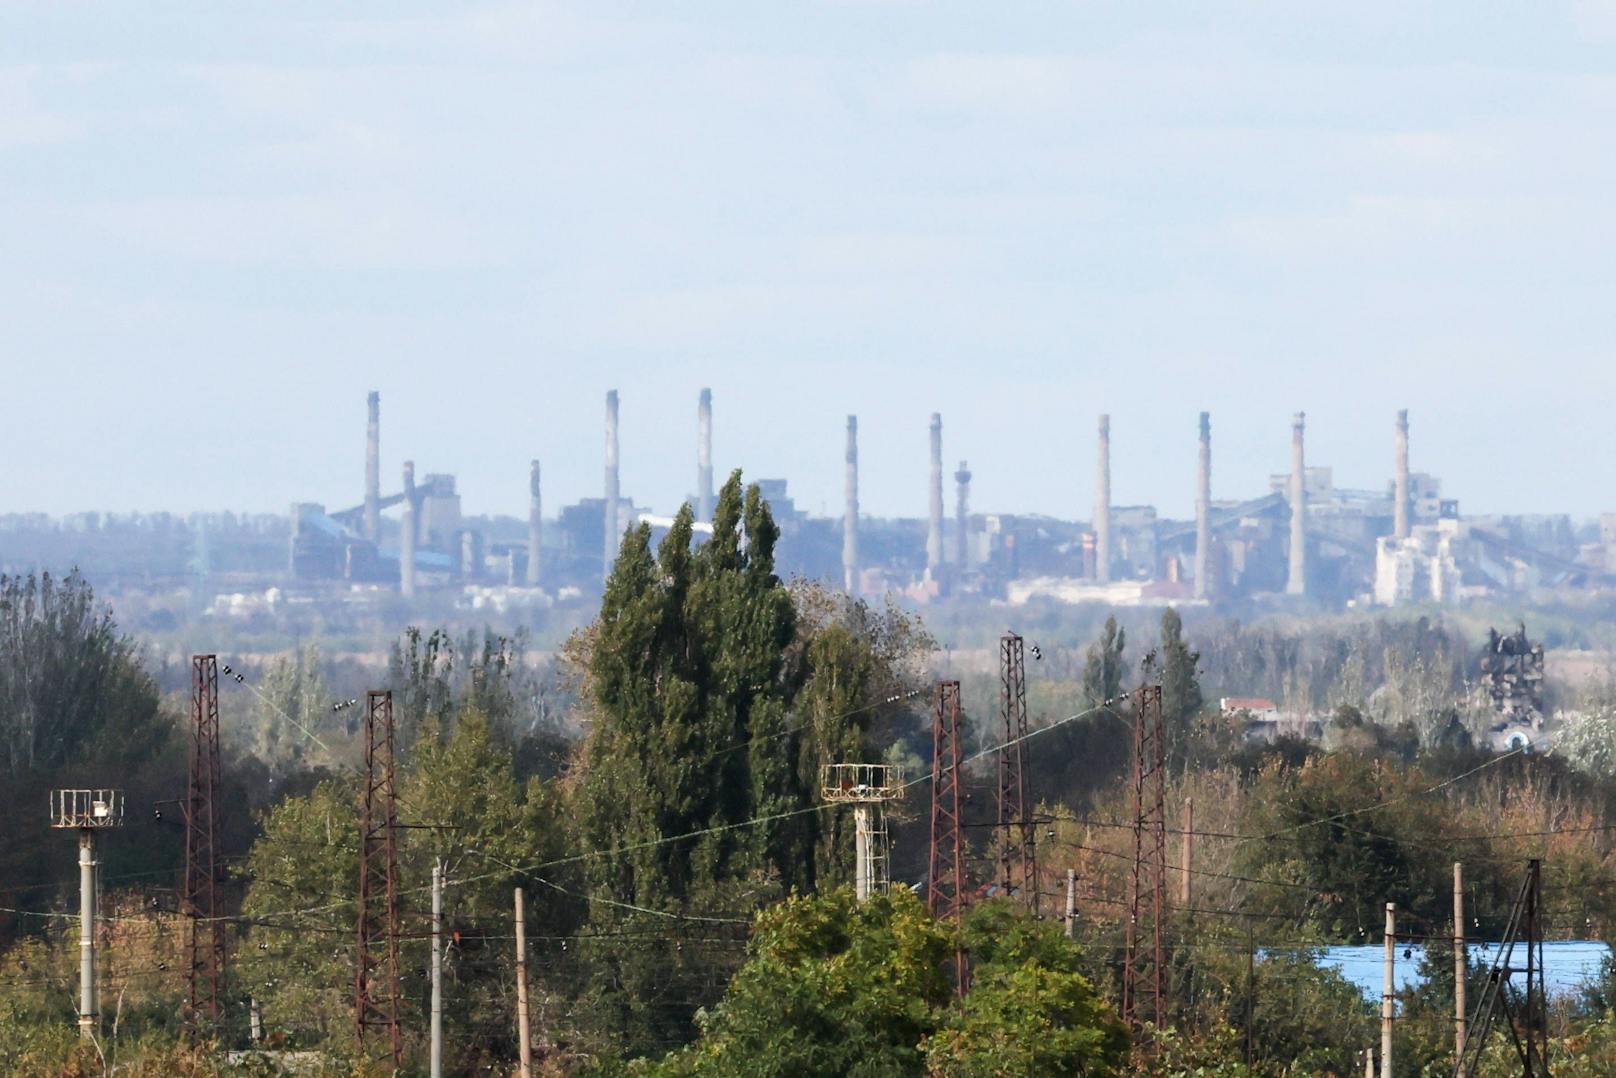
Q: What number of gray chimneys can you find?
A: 11